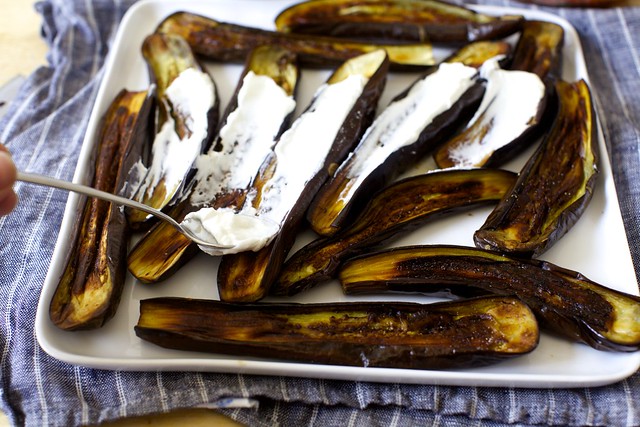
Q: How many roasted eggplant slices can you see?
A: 12